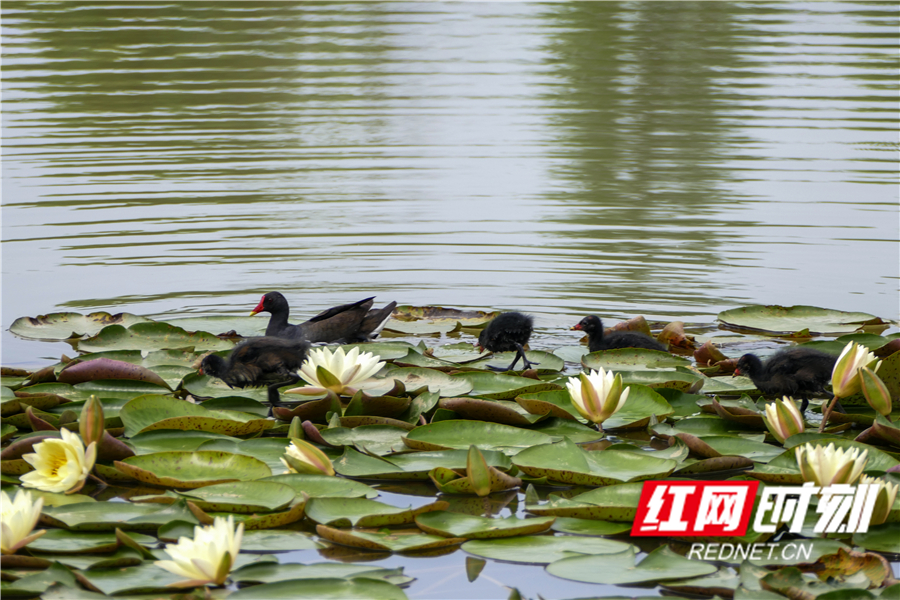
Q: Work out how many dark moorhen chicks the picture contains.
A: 4